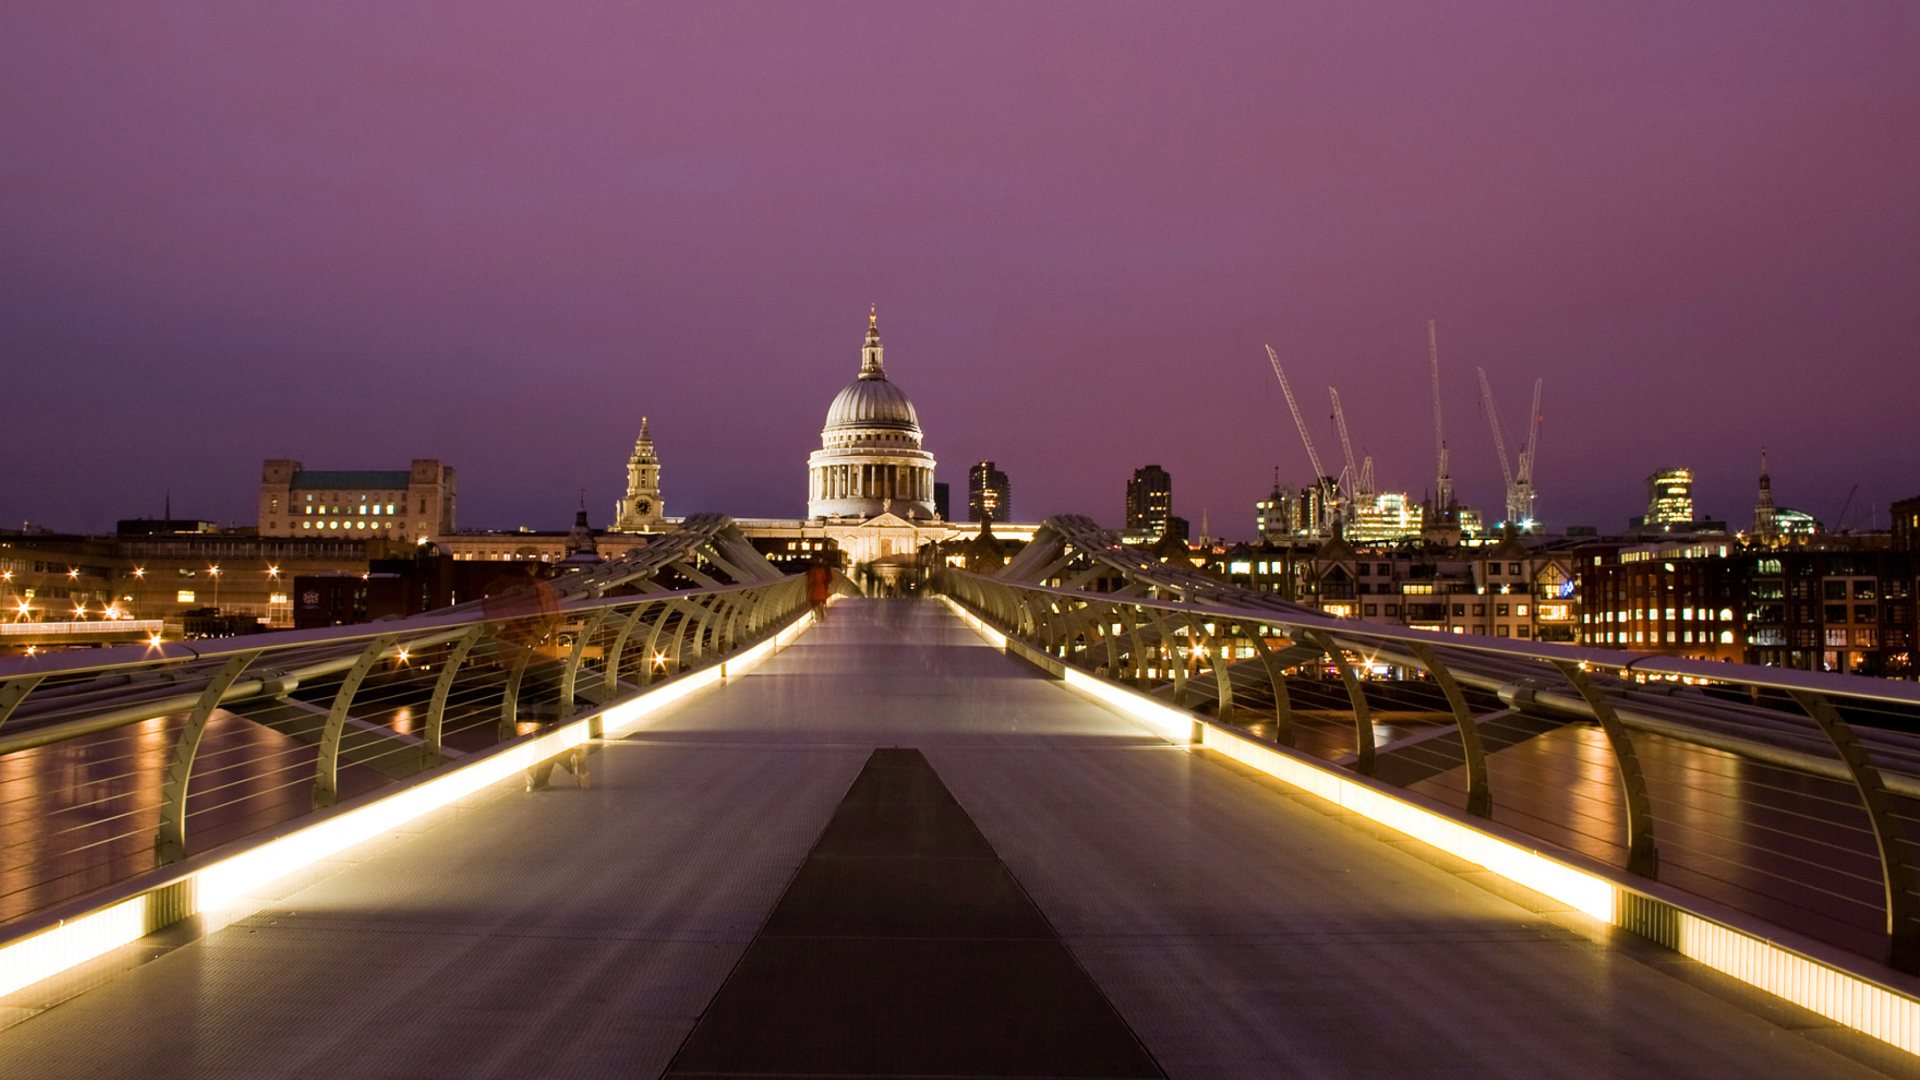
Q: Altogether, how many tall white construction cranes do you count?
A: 5